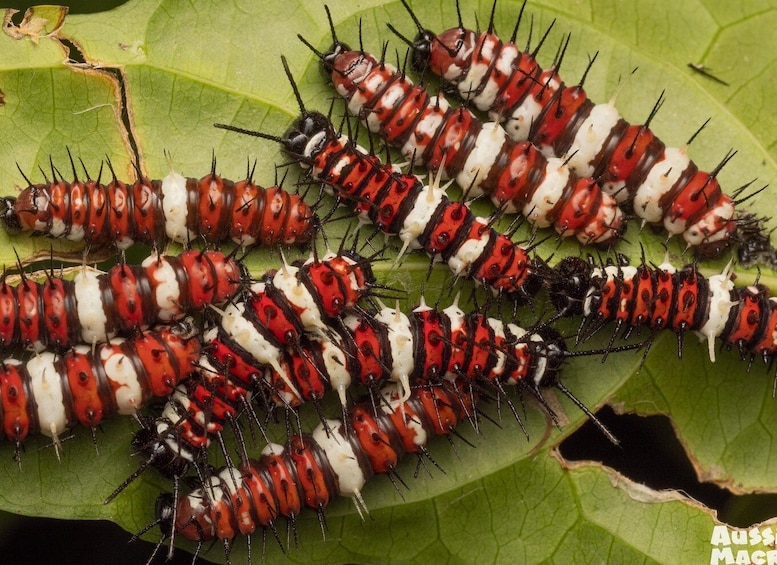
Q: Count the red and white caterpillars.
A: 10